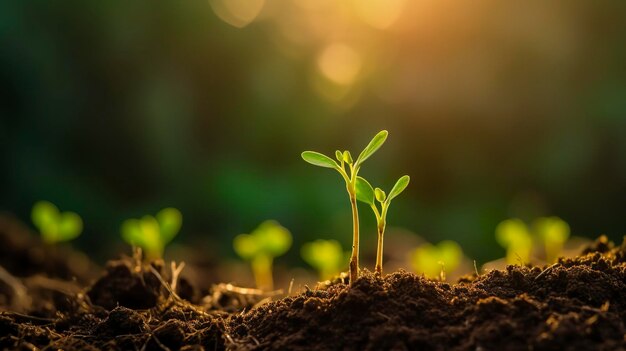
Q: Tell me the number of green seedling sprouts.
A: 9